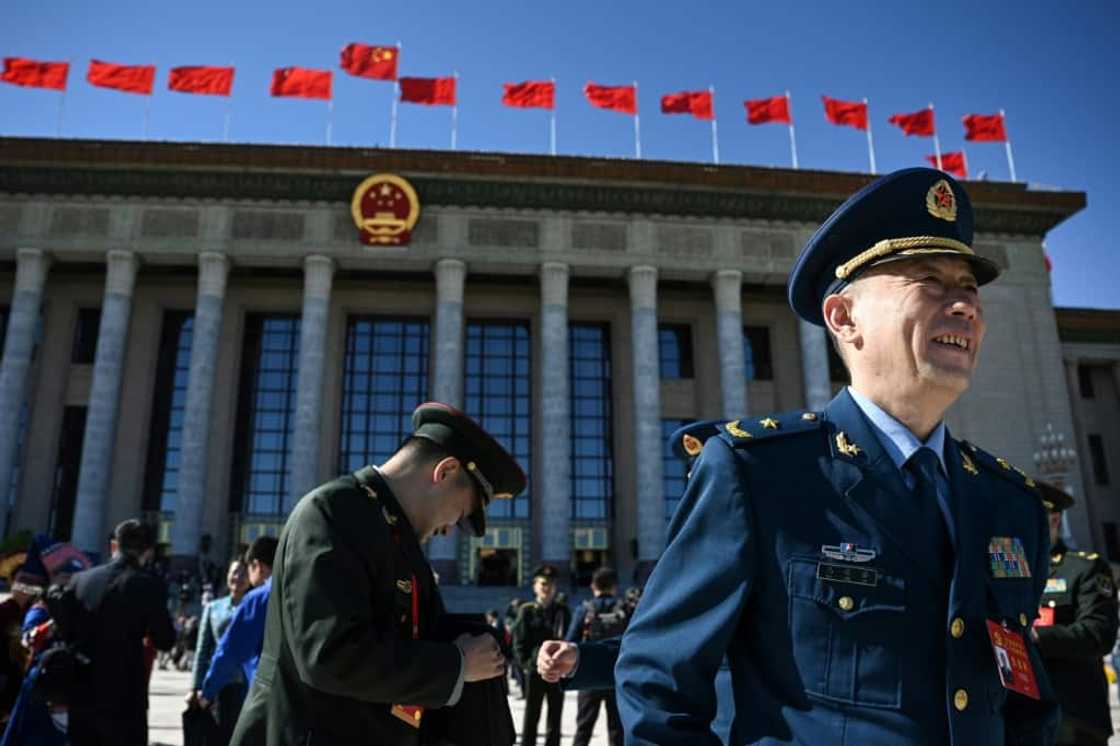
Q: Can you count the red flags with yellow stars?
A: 1